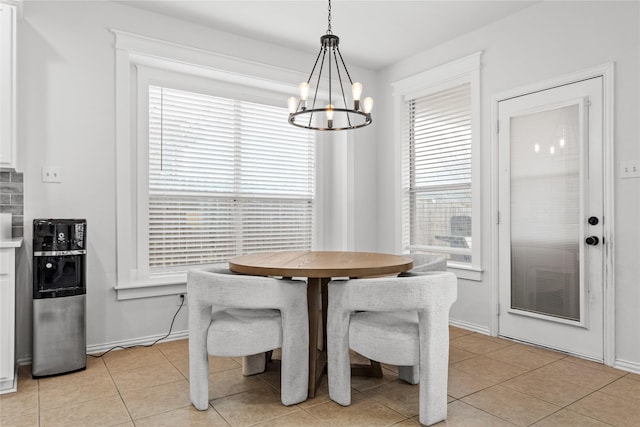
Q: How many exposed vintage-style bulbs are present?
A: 5